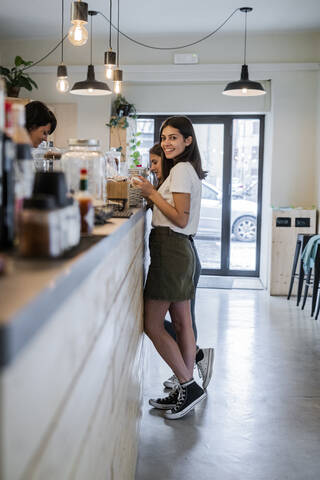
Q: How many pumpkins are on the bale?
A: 0